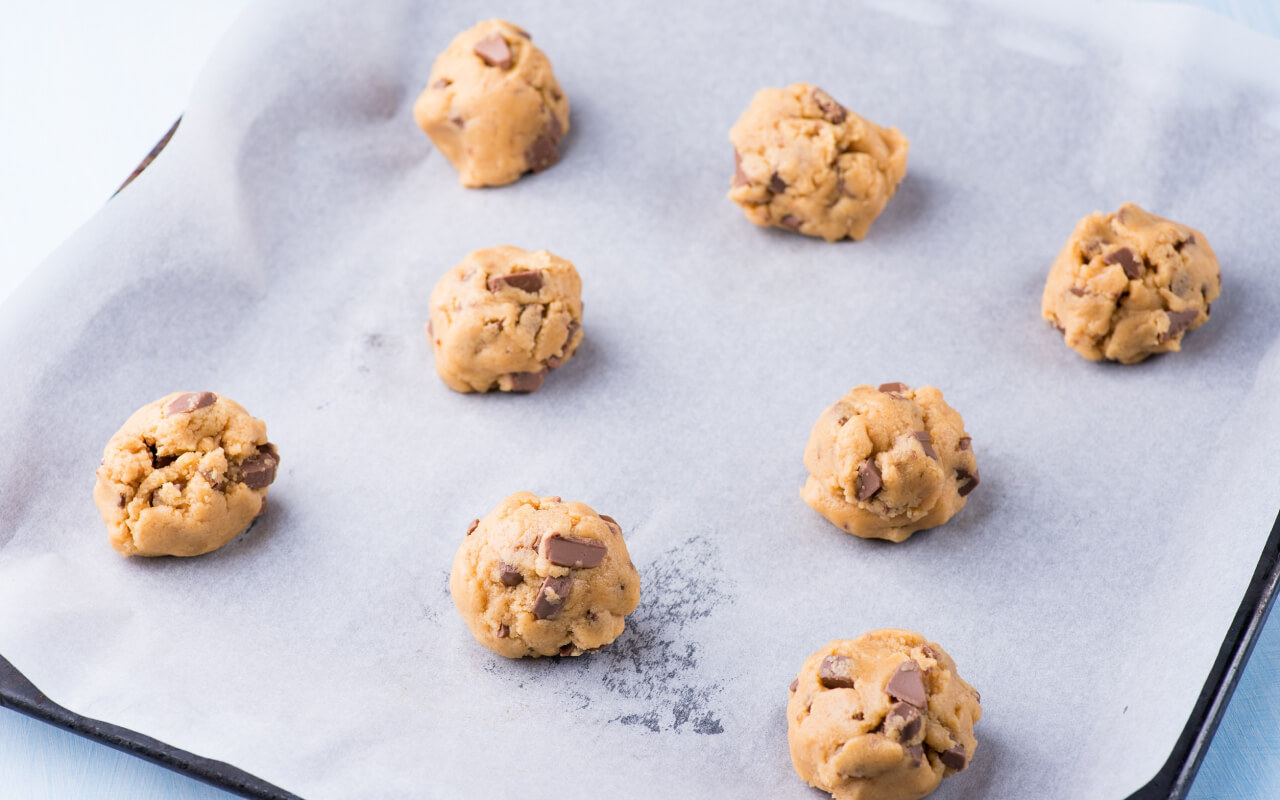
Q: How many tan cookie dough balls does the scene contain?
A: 8